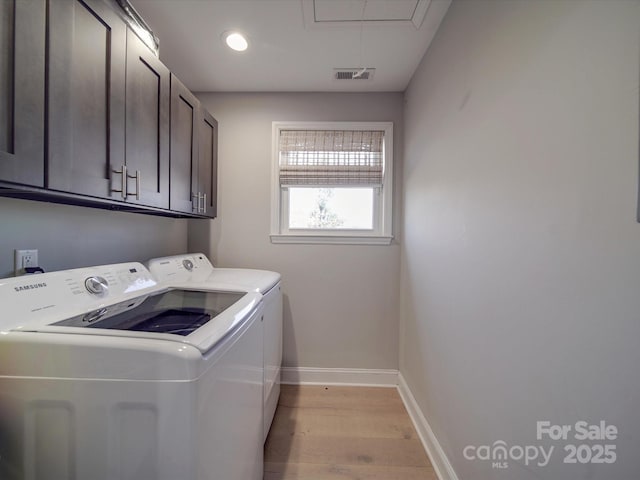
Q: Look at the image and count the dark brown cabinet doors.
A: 5